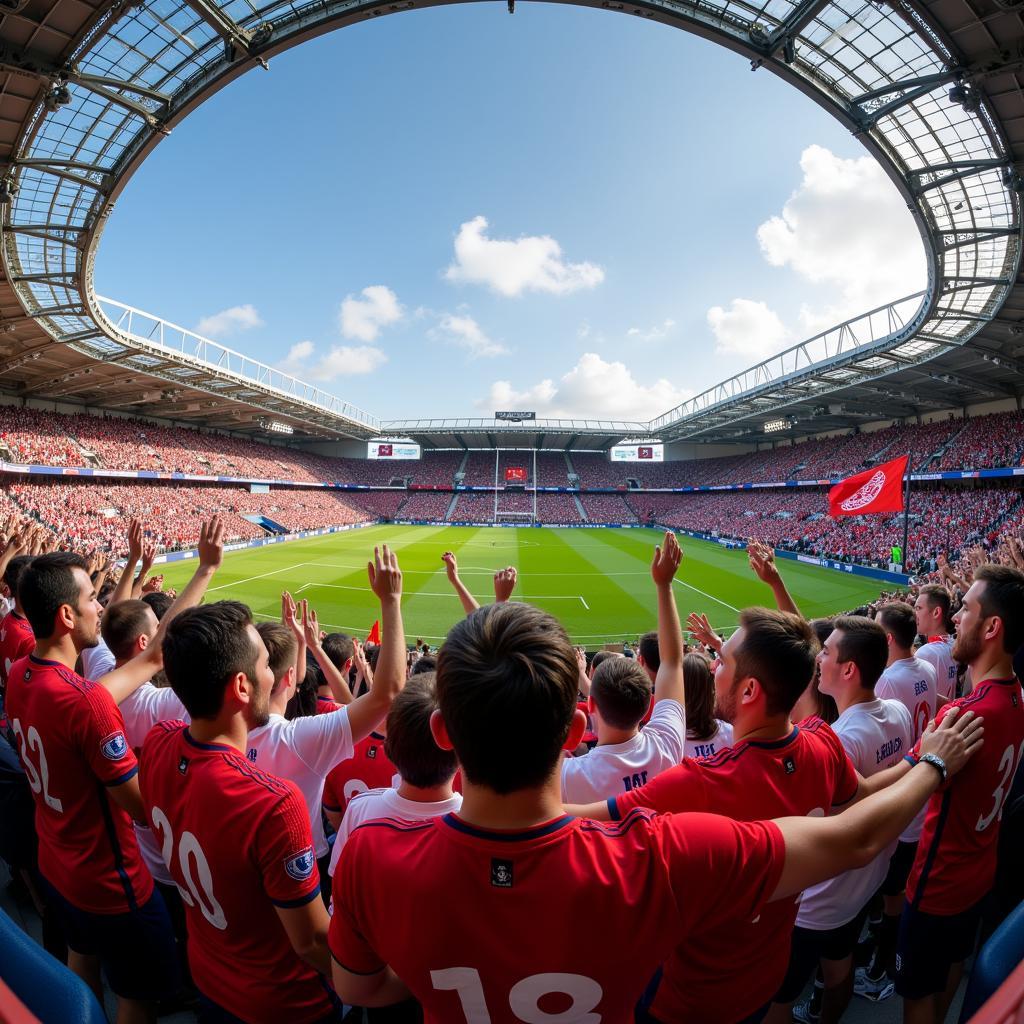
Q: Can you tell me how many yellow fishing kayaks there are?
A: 0